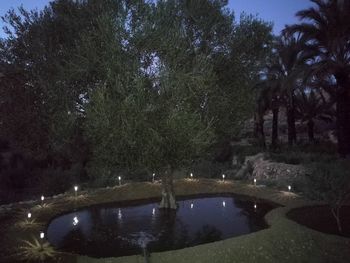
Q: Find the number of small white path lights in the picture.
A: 10